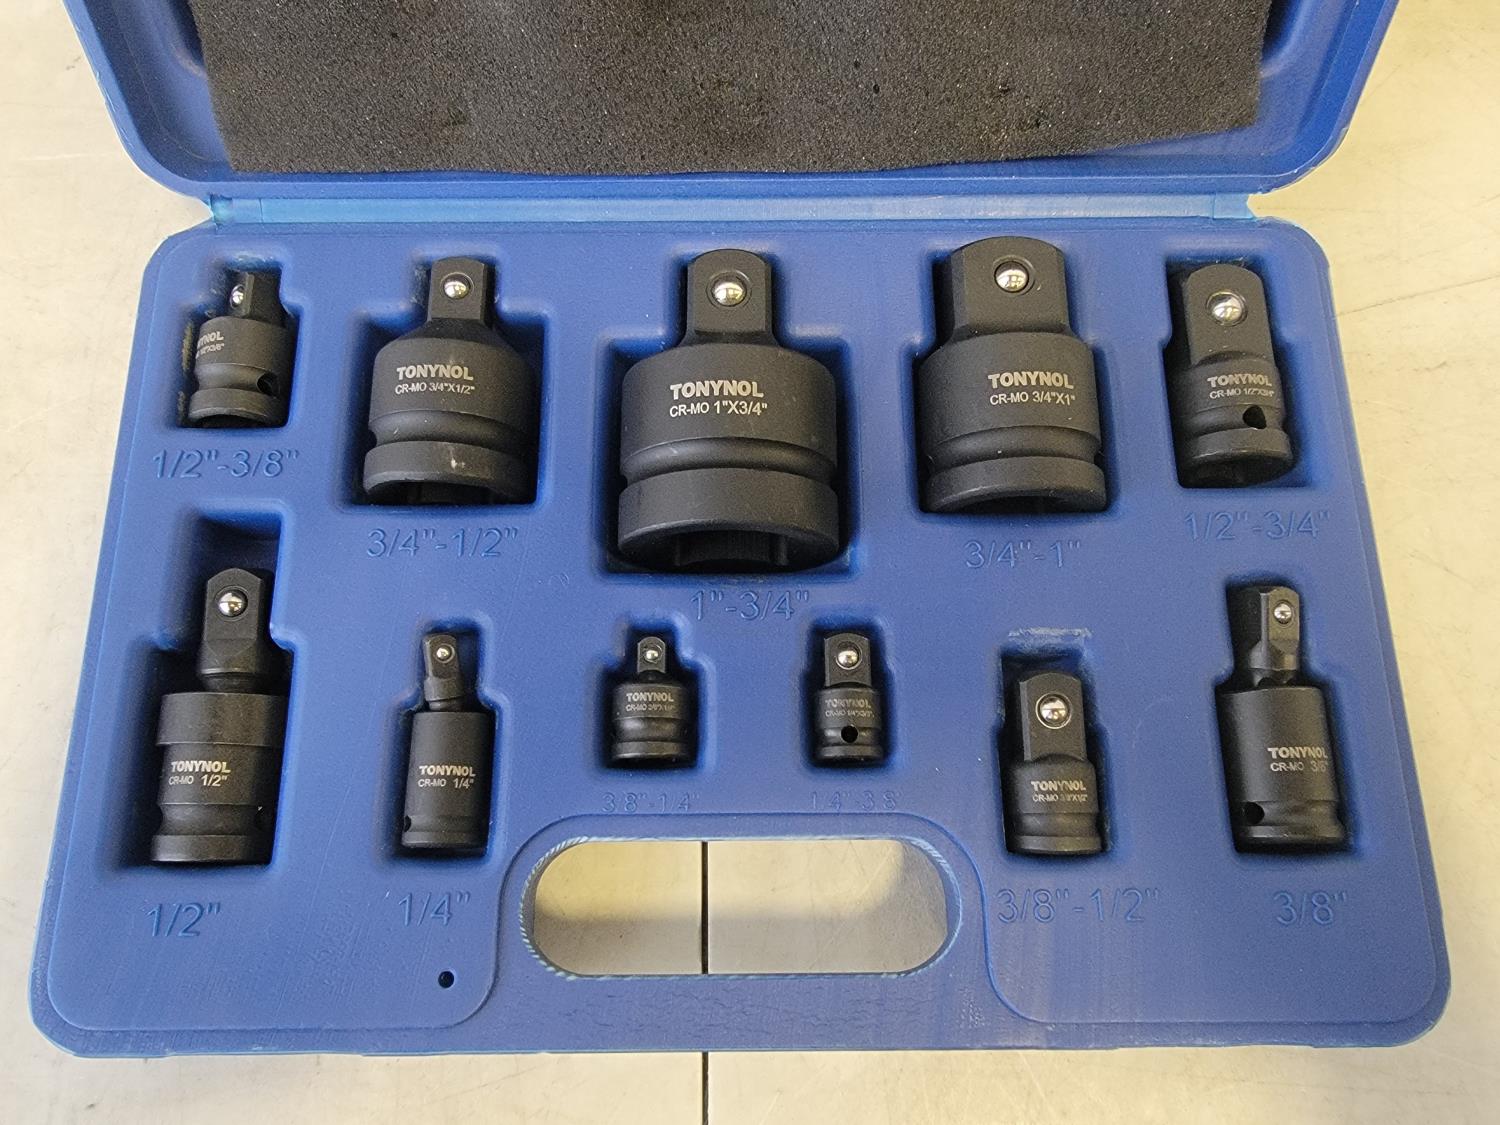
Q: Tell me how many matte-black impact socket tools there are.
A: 11